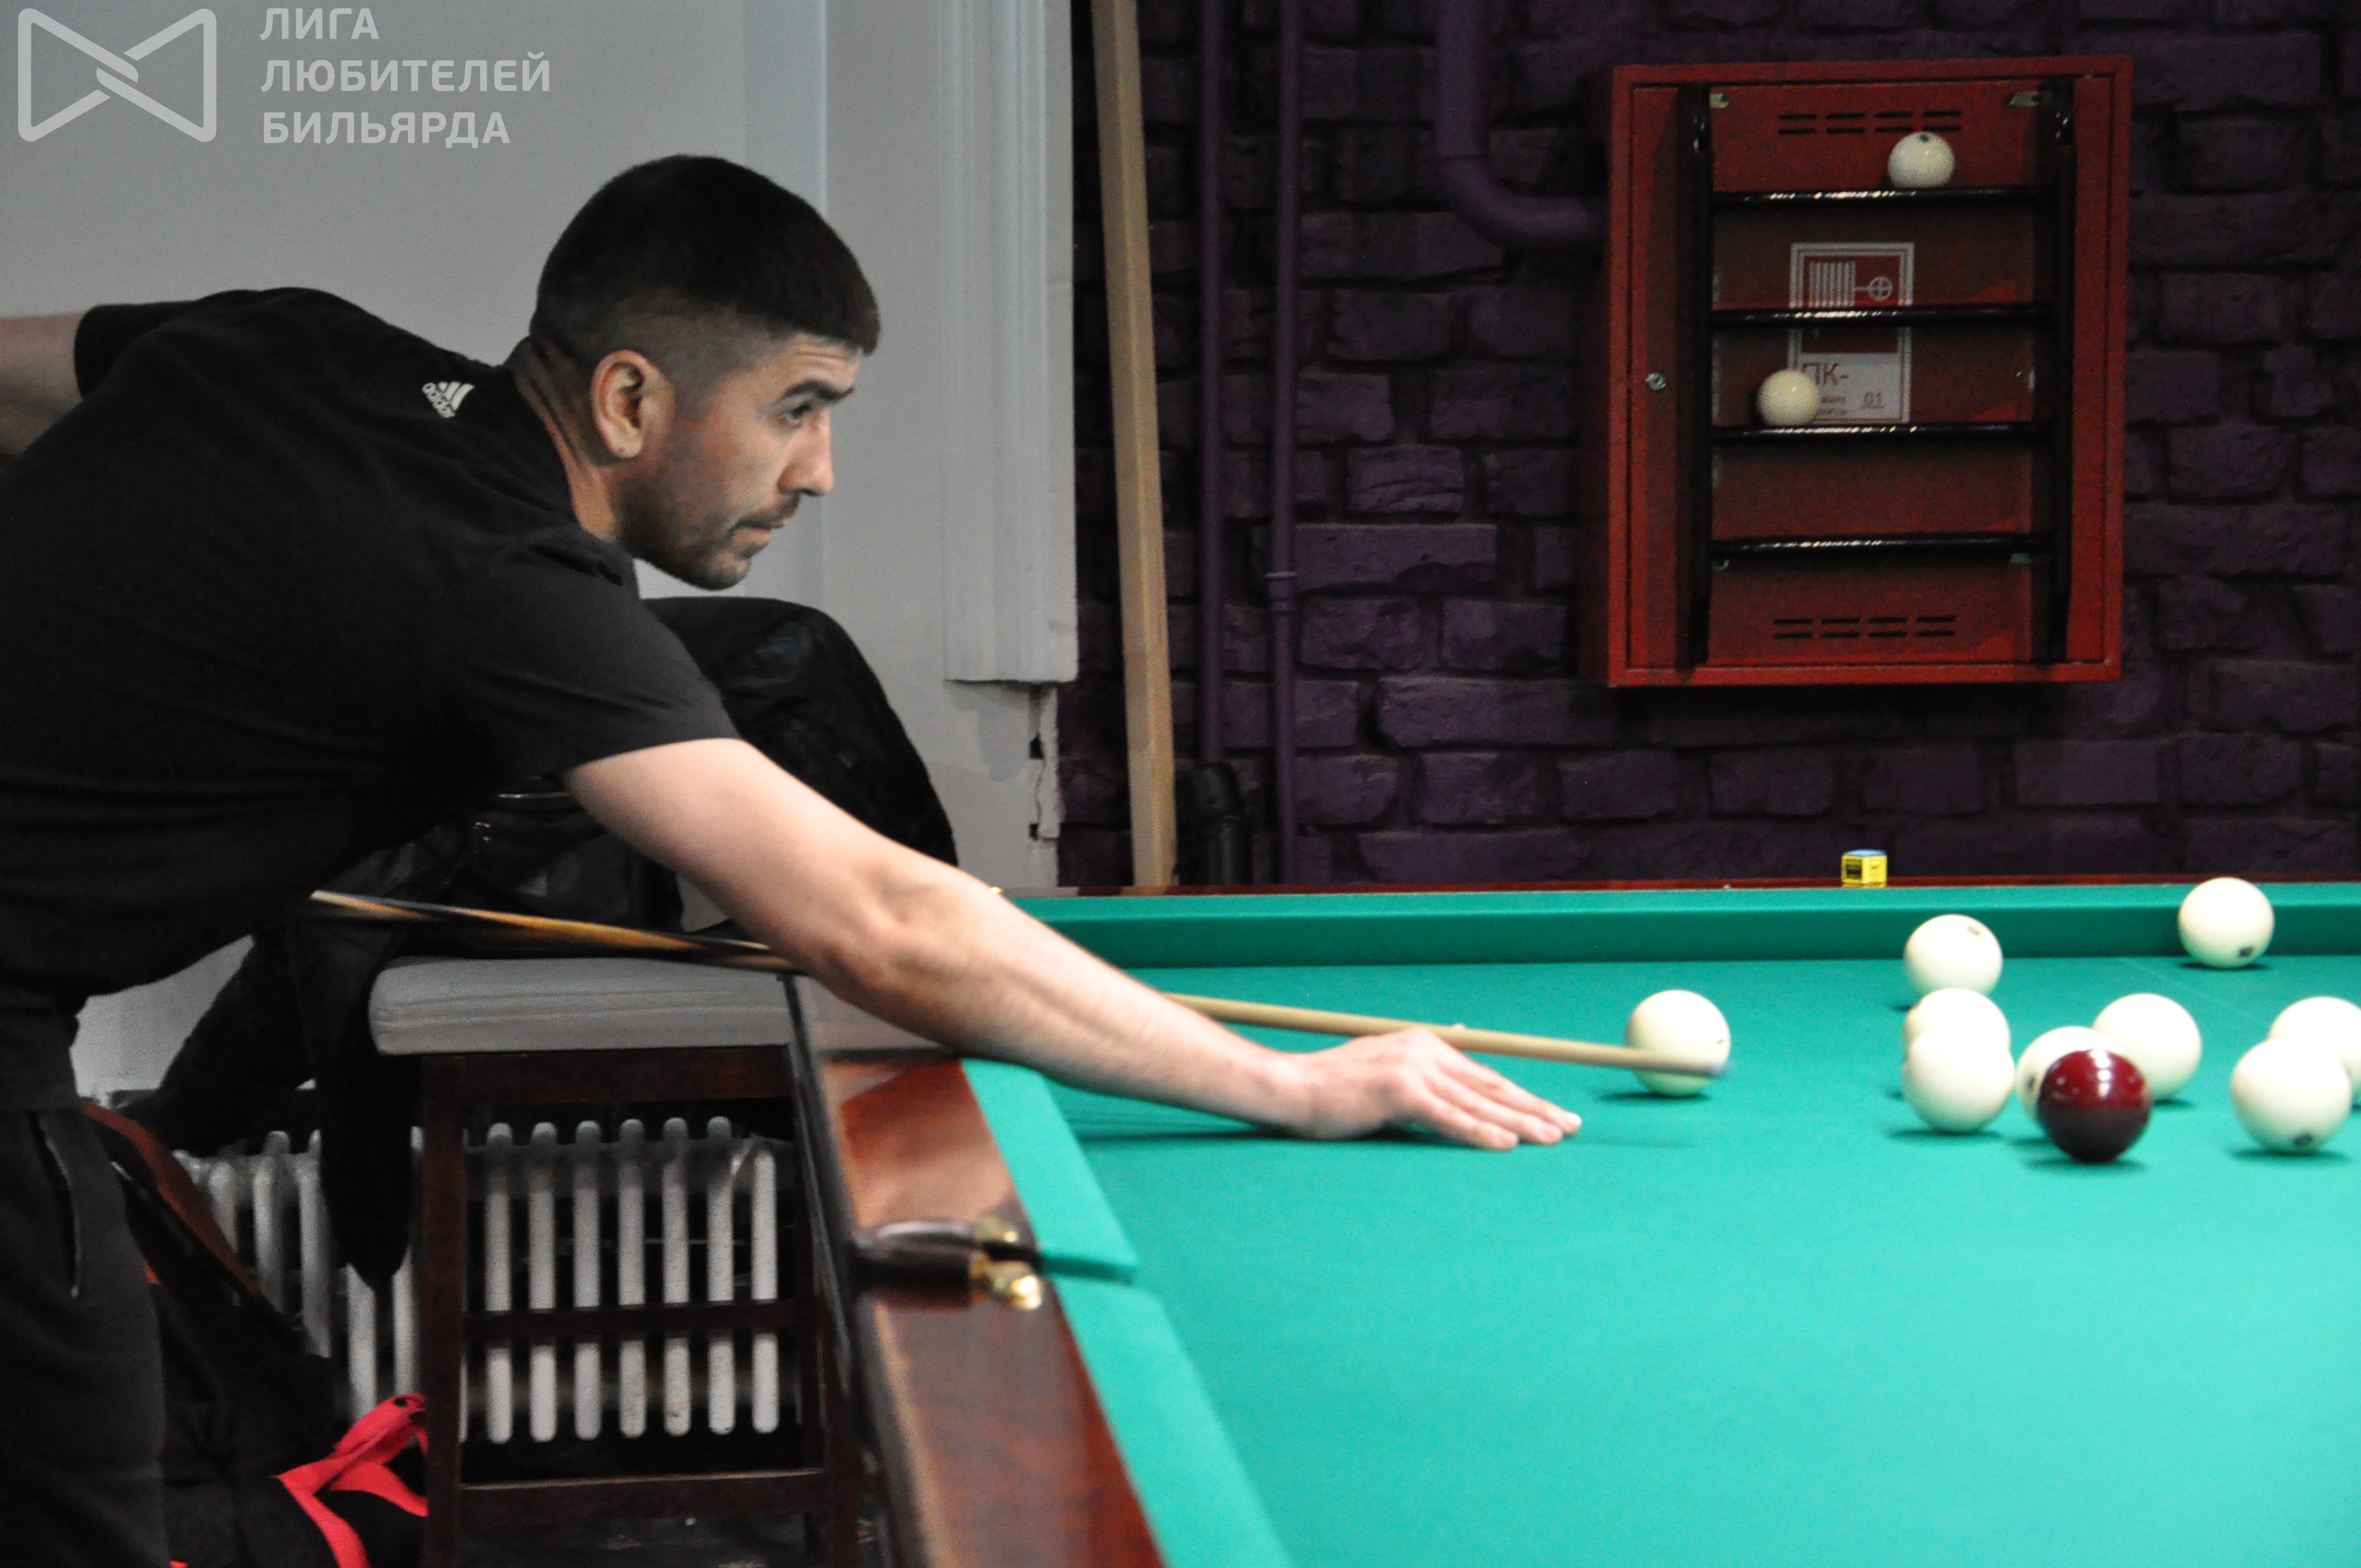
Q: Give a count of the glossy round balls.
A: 12